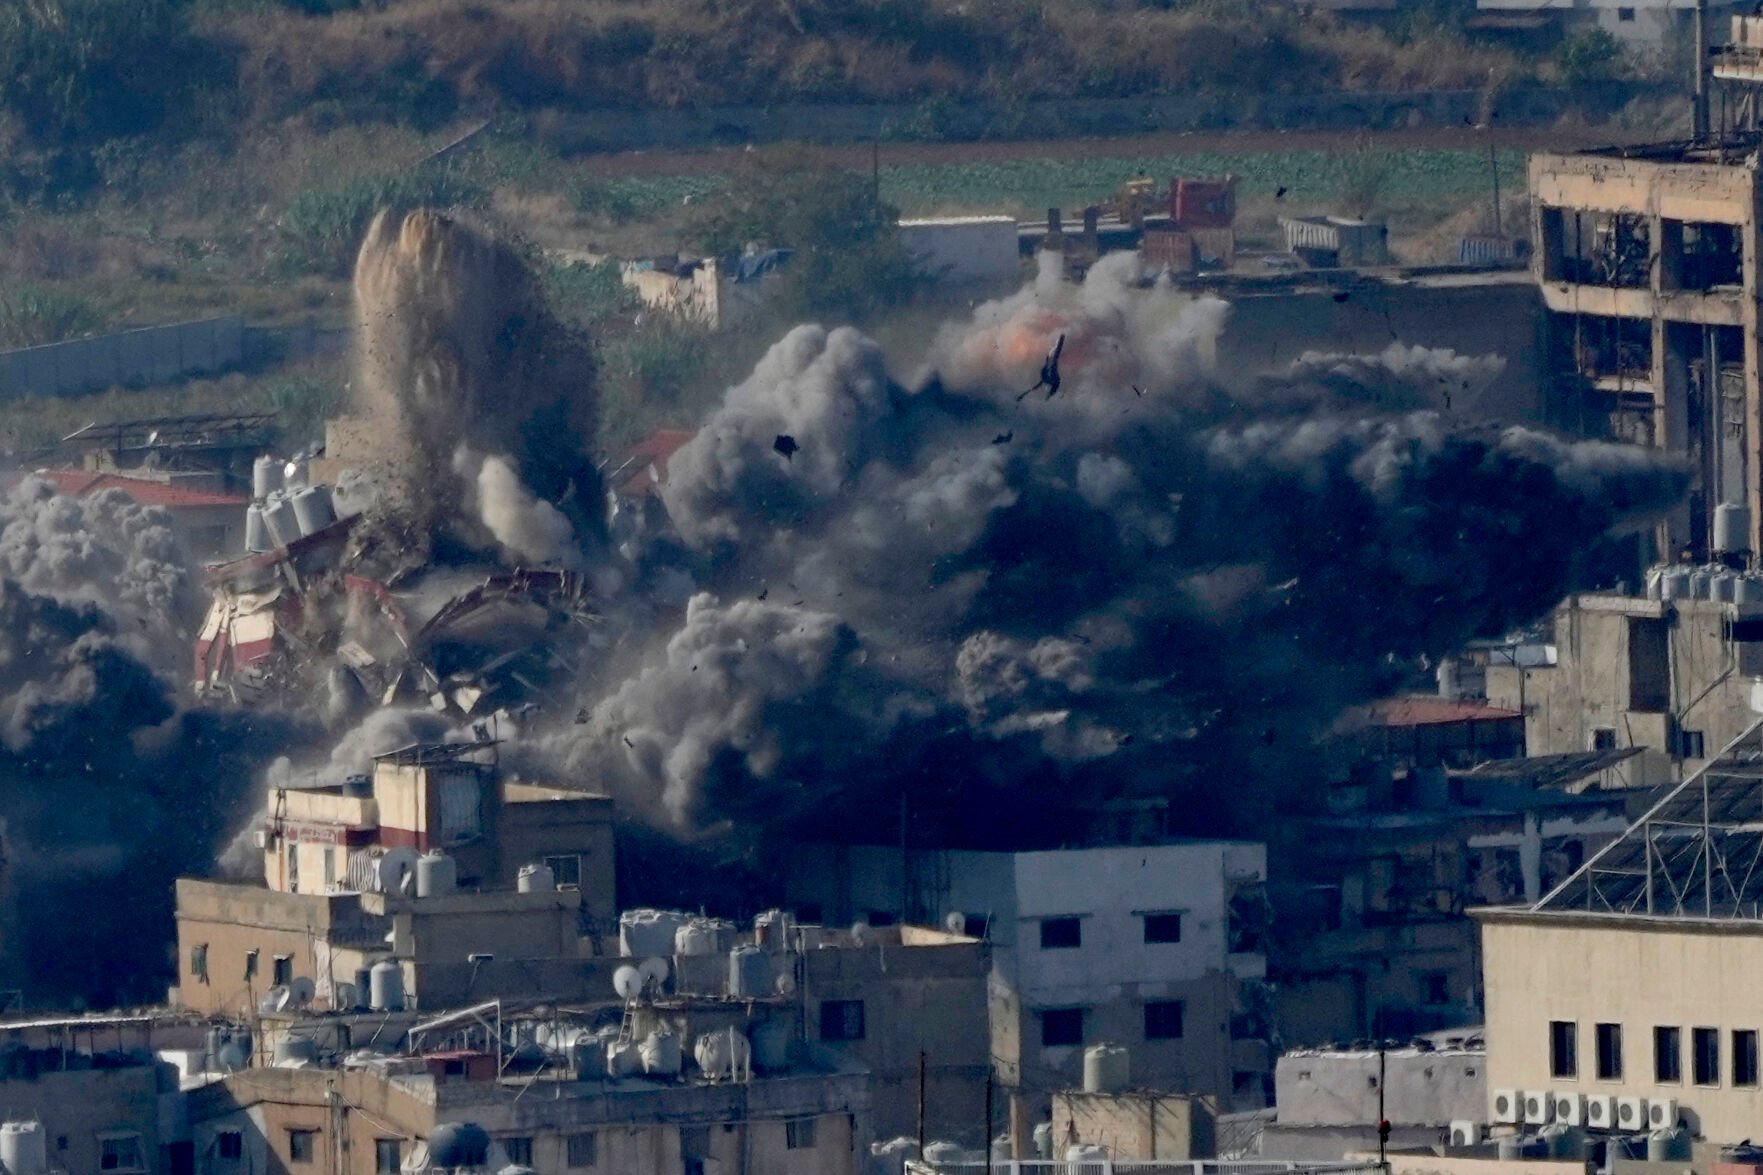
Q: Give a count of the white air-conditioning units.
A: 7